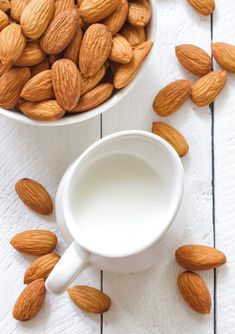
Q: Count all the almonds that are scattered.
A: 13